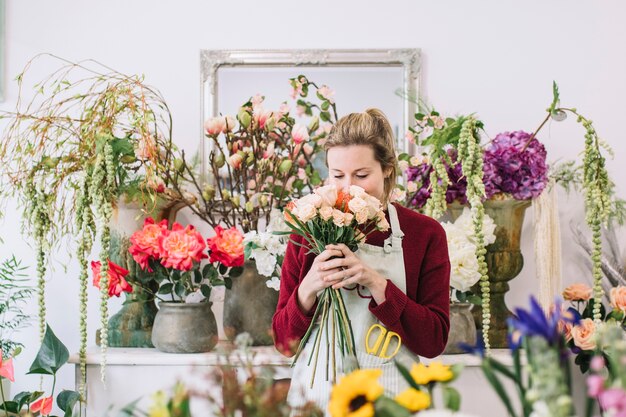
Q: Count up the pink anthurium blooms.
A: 2